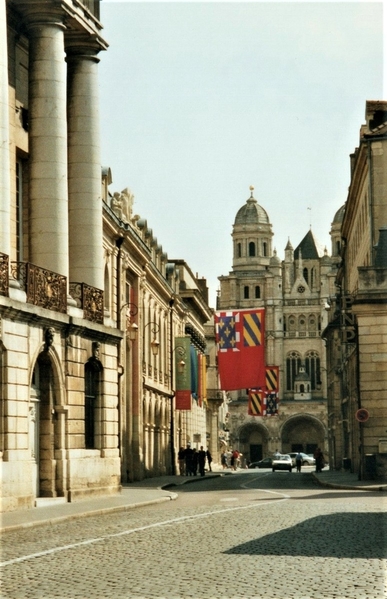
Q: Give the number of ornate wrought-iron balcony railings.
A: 3